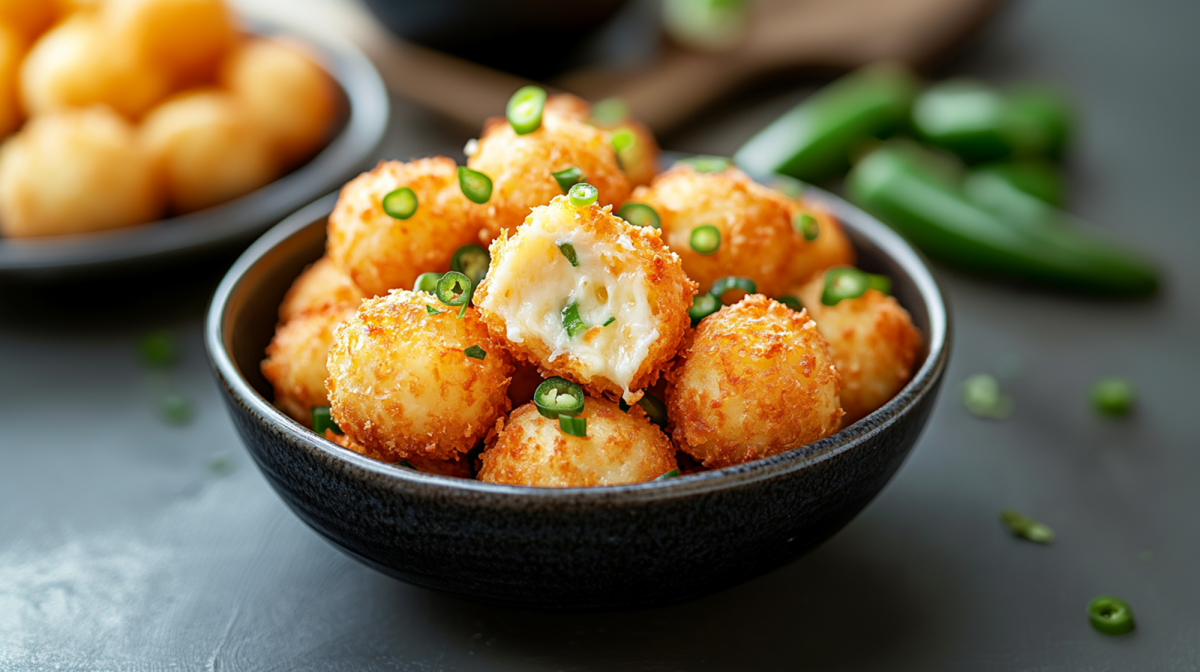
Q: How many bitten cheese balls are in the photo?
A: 1